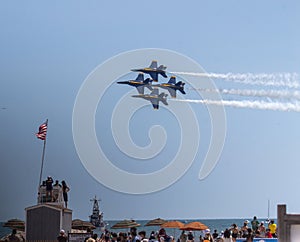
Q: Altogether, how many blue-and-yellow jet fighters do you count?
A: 4